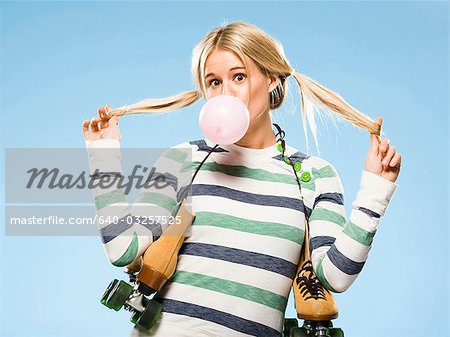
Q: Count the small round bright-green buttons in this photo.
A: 4